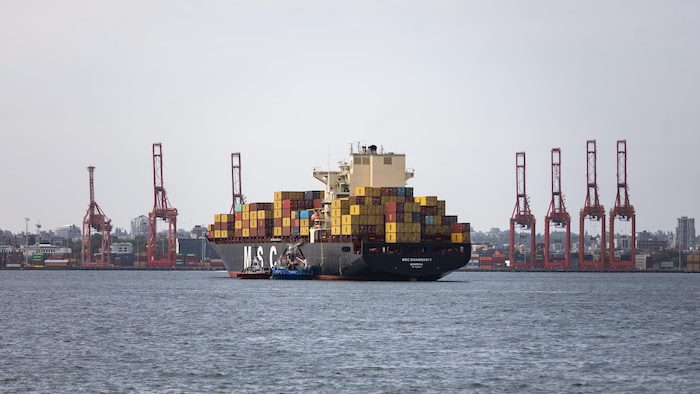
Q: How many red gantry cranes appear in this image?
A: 7